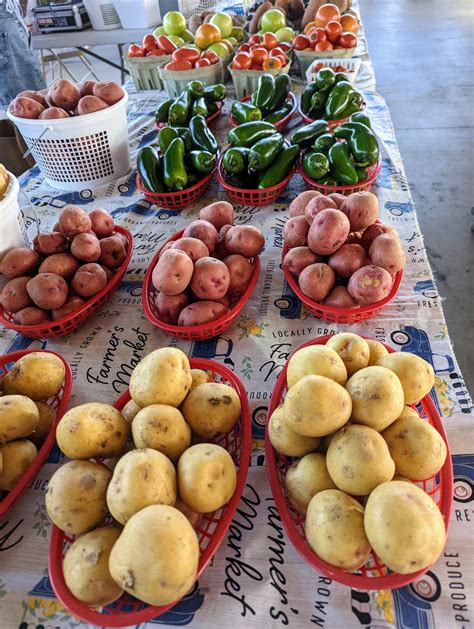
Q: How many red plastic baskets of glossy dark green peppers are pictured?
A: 6